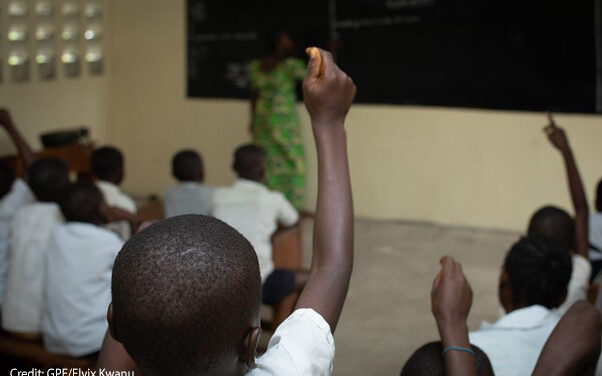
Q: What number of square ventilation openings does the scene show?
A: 12